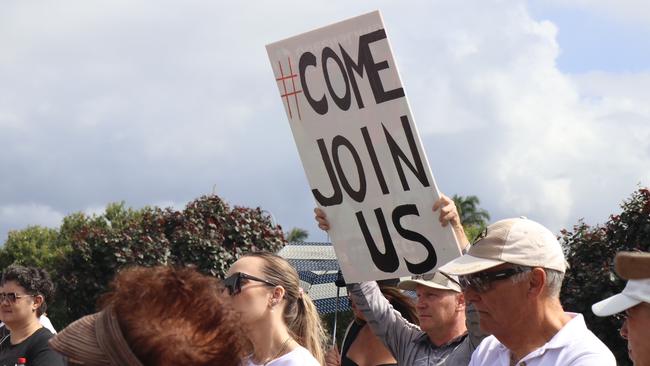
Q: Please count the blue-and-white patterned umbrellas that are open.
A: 1